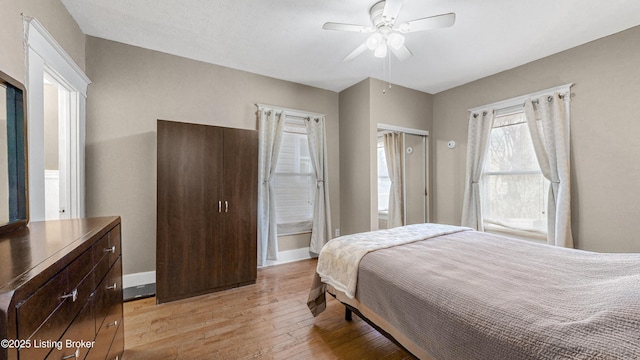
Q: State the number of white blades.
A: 5